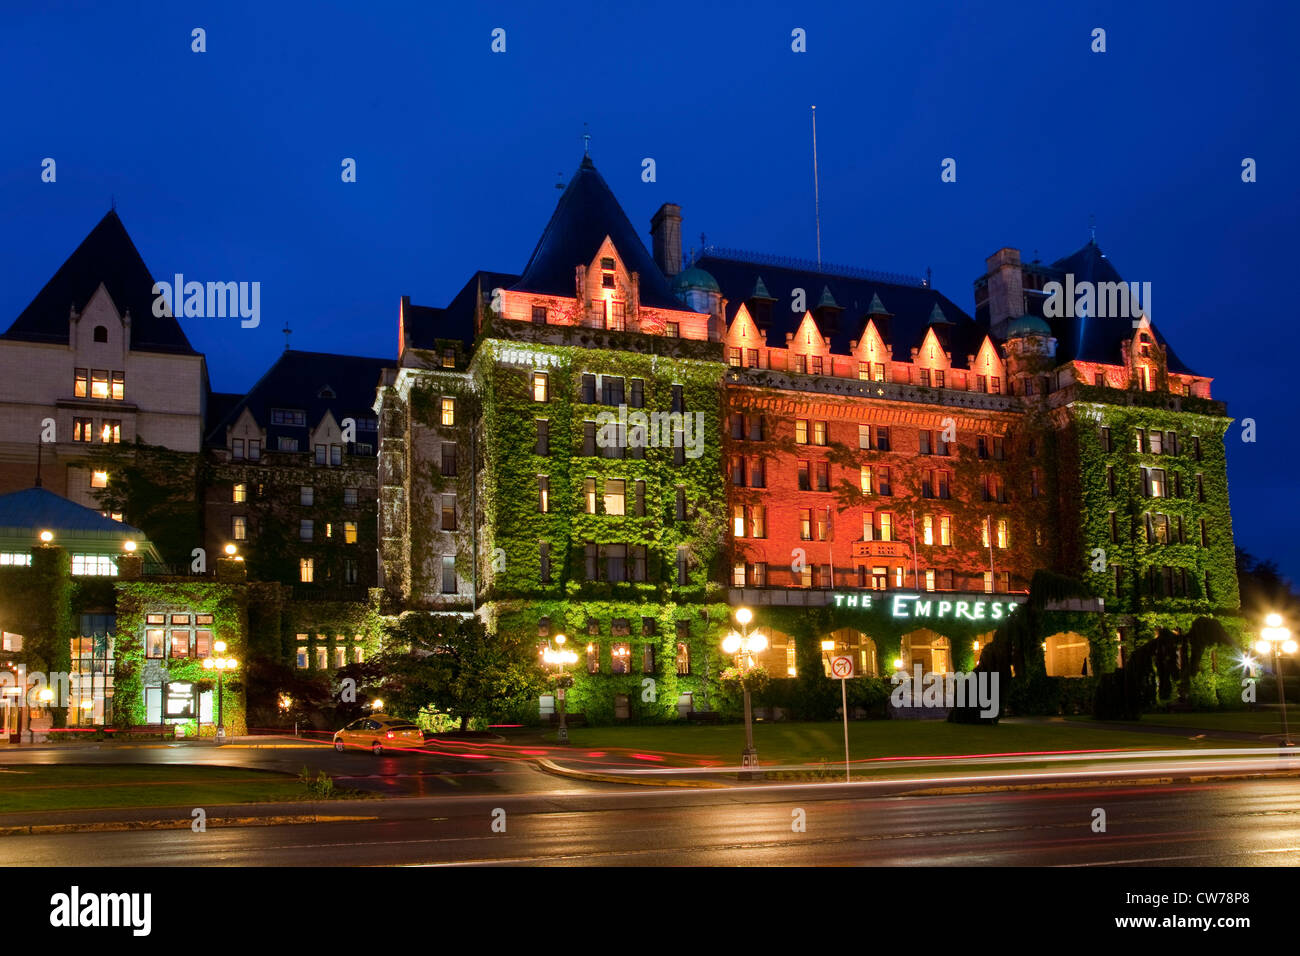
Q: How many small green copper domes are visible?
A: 2